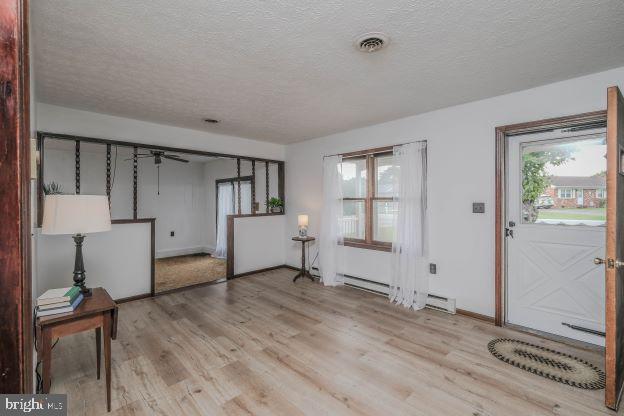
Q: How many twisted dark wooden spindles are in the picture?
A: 6